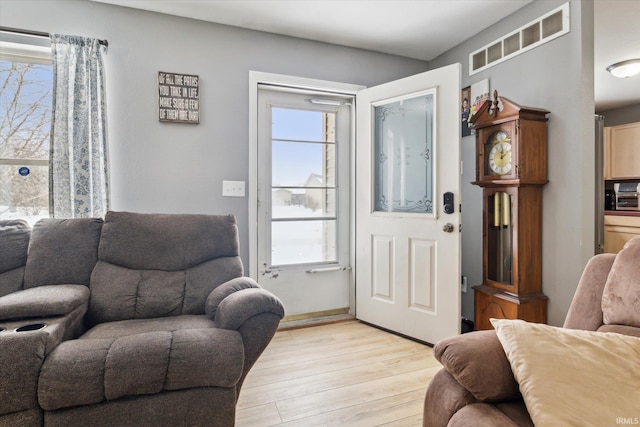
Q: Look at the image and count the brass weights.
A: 2